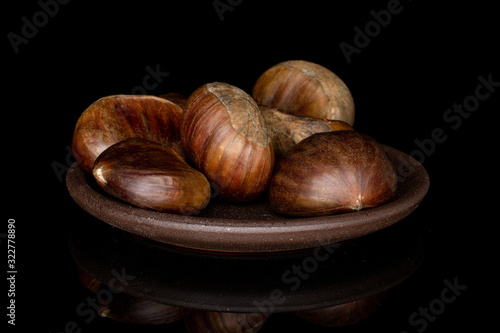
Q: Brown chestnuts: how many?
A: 7